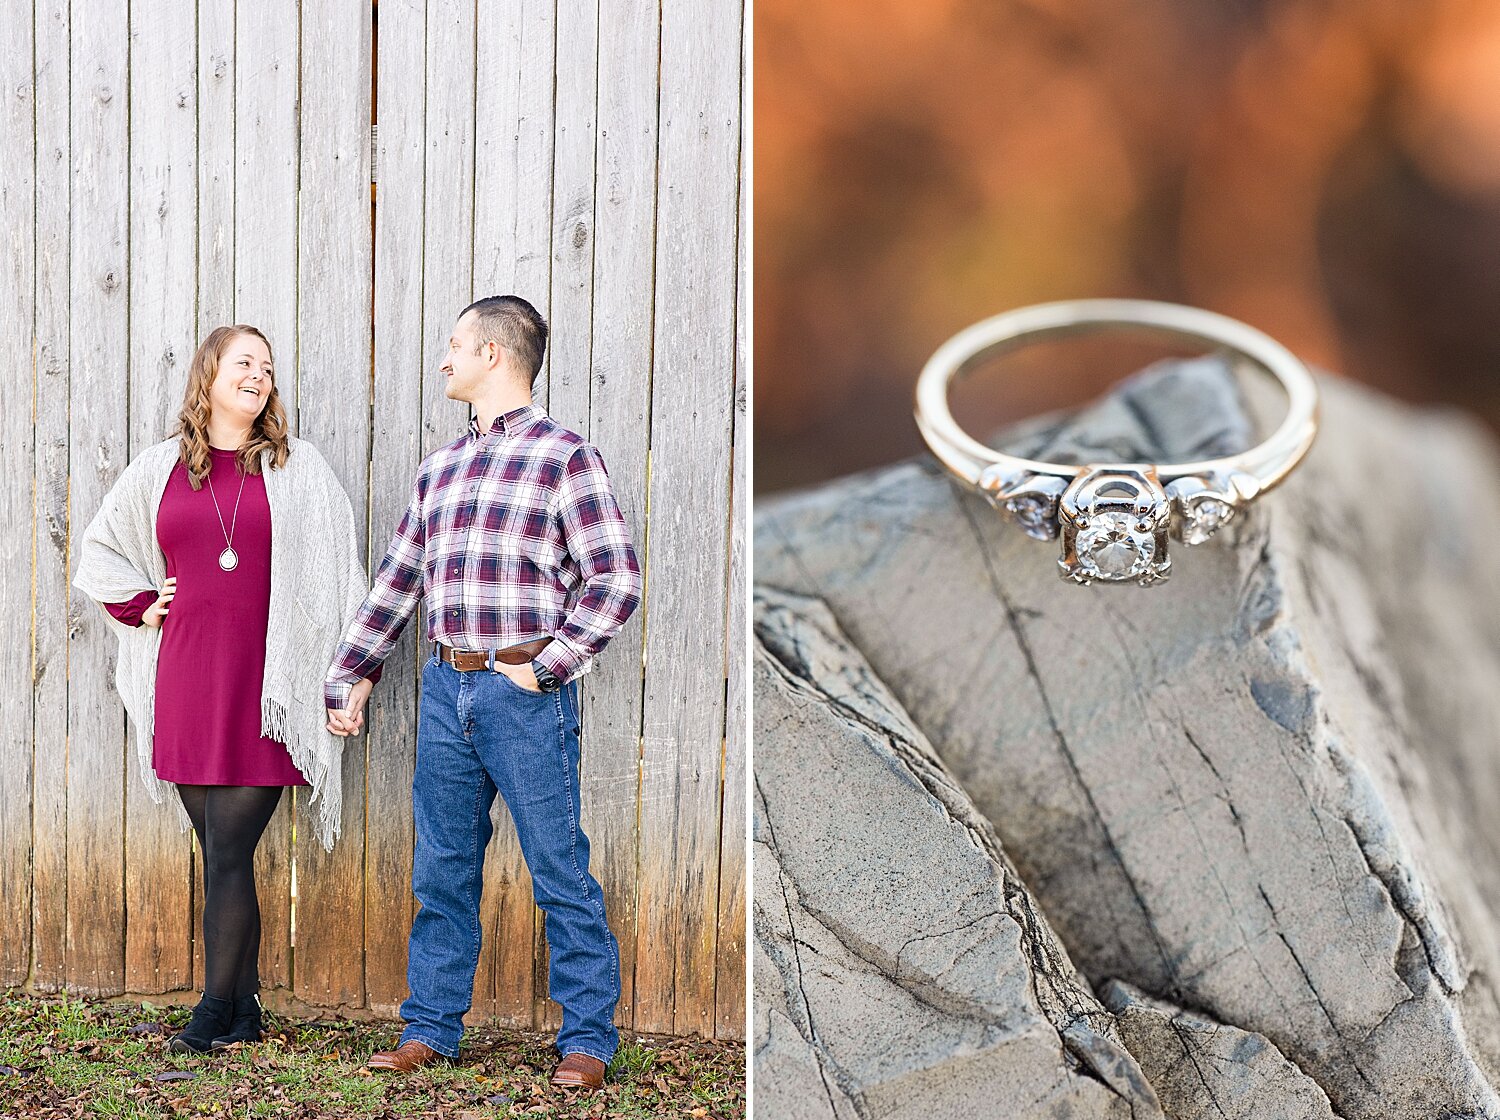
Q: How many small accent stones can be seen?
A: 2